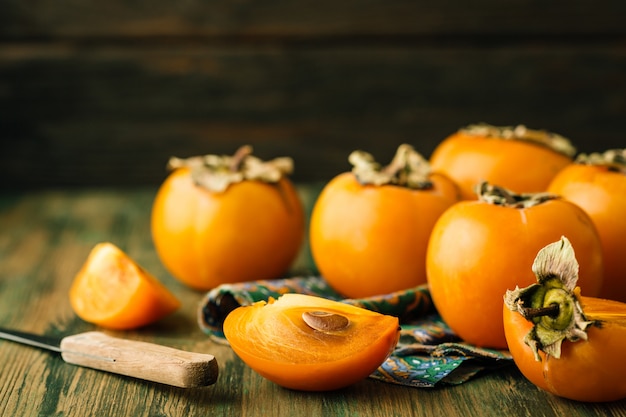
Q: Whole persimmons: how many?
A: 5